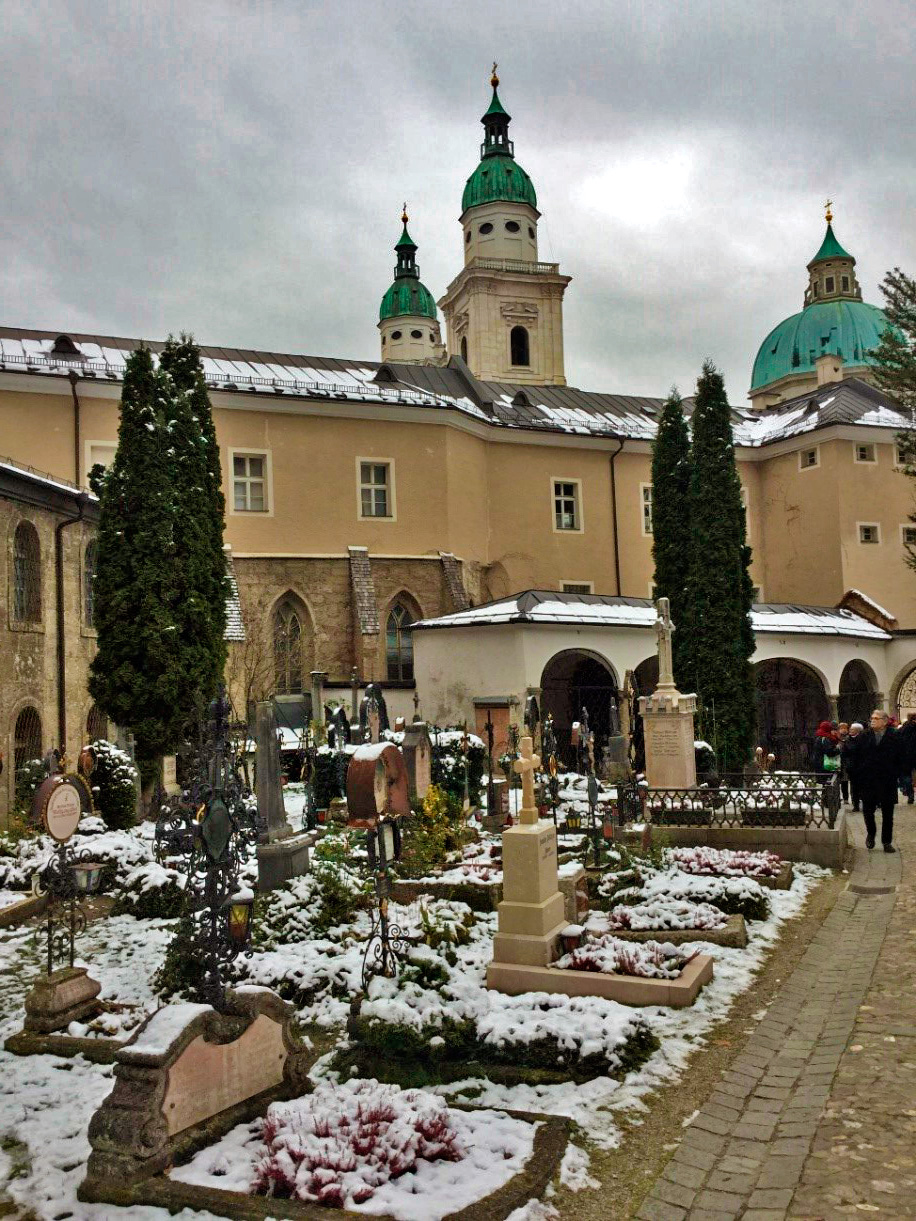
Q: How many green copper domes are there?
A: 3